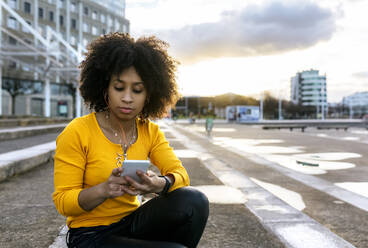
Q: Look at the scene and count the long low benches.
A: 2